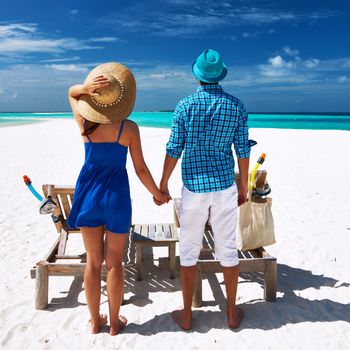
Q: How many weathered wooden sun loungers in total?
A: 2